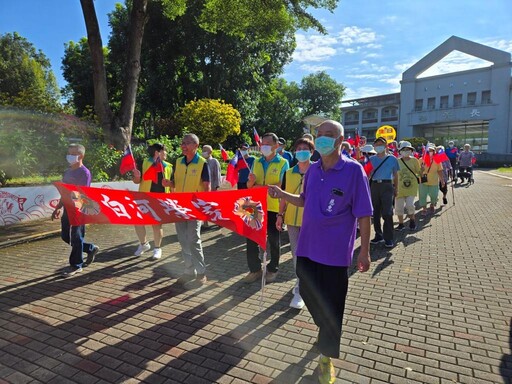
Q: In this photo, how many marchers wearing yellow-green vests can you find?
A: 4